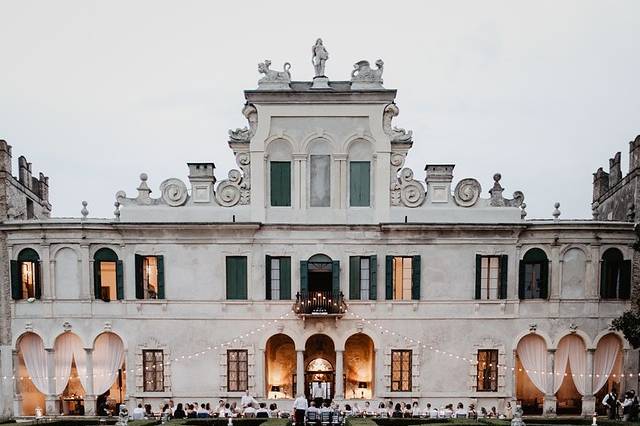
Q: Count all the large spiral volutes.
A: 4